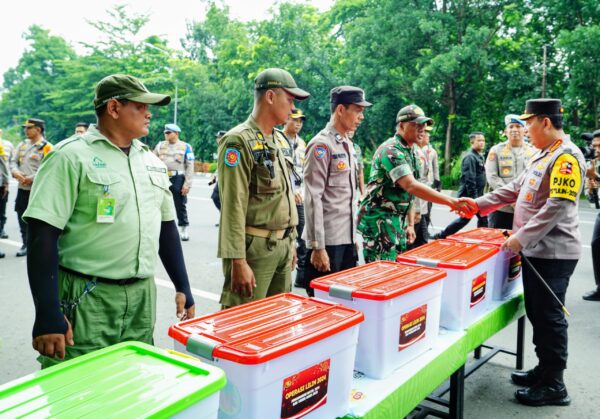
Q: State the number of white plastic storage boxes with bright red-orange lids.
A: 4